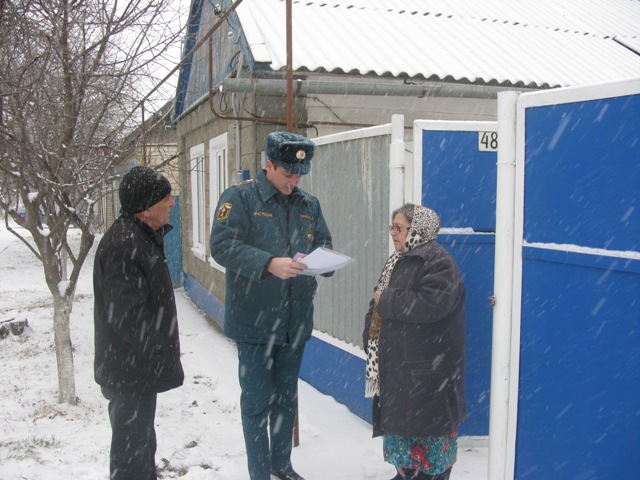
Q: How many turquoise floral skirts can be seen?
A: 1